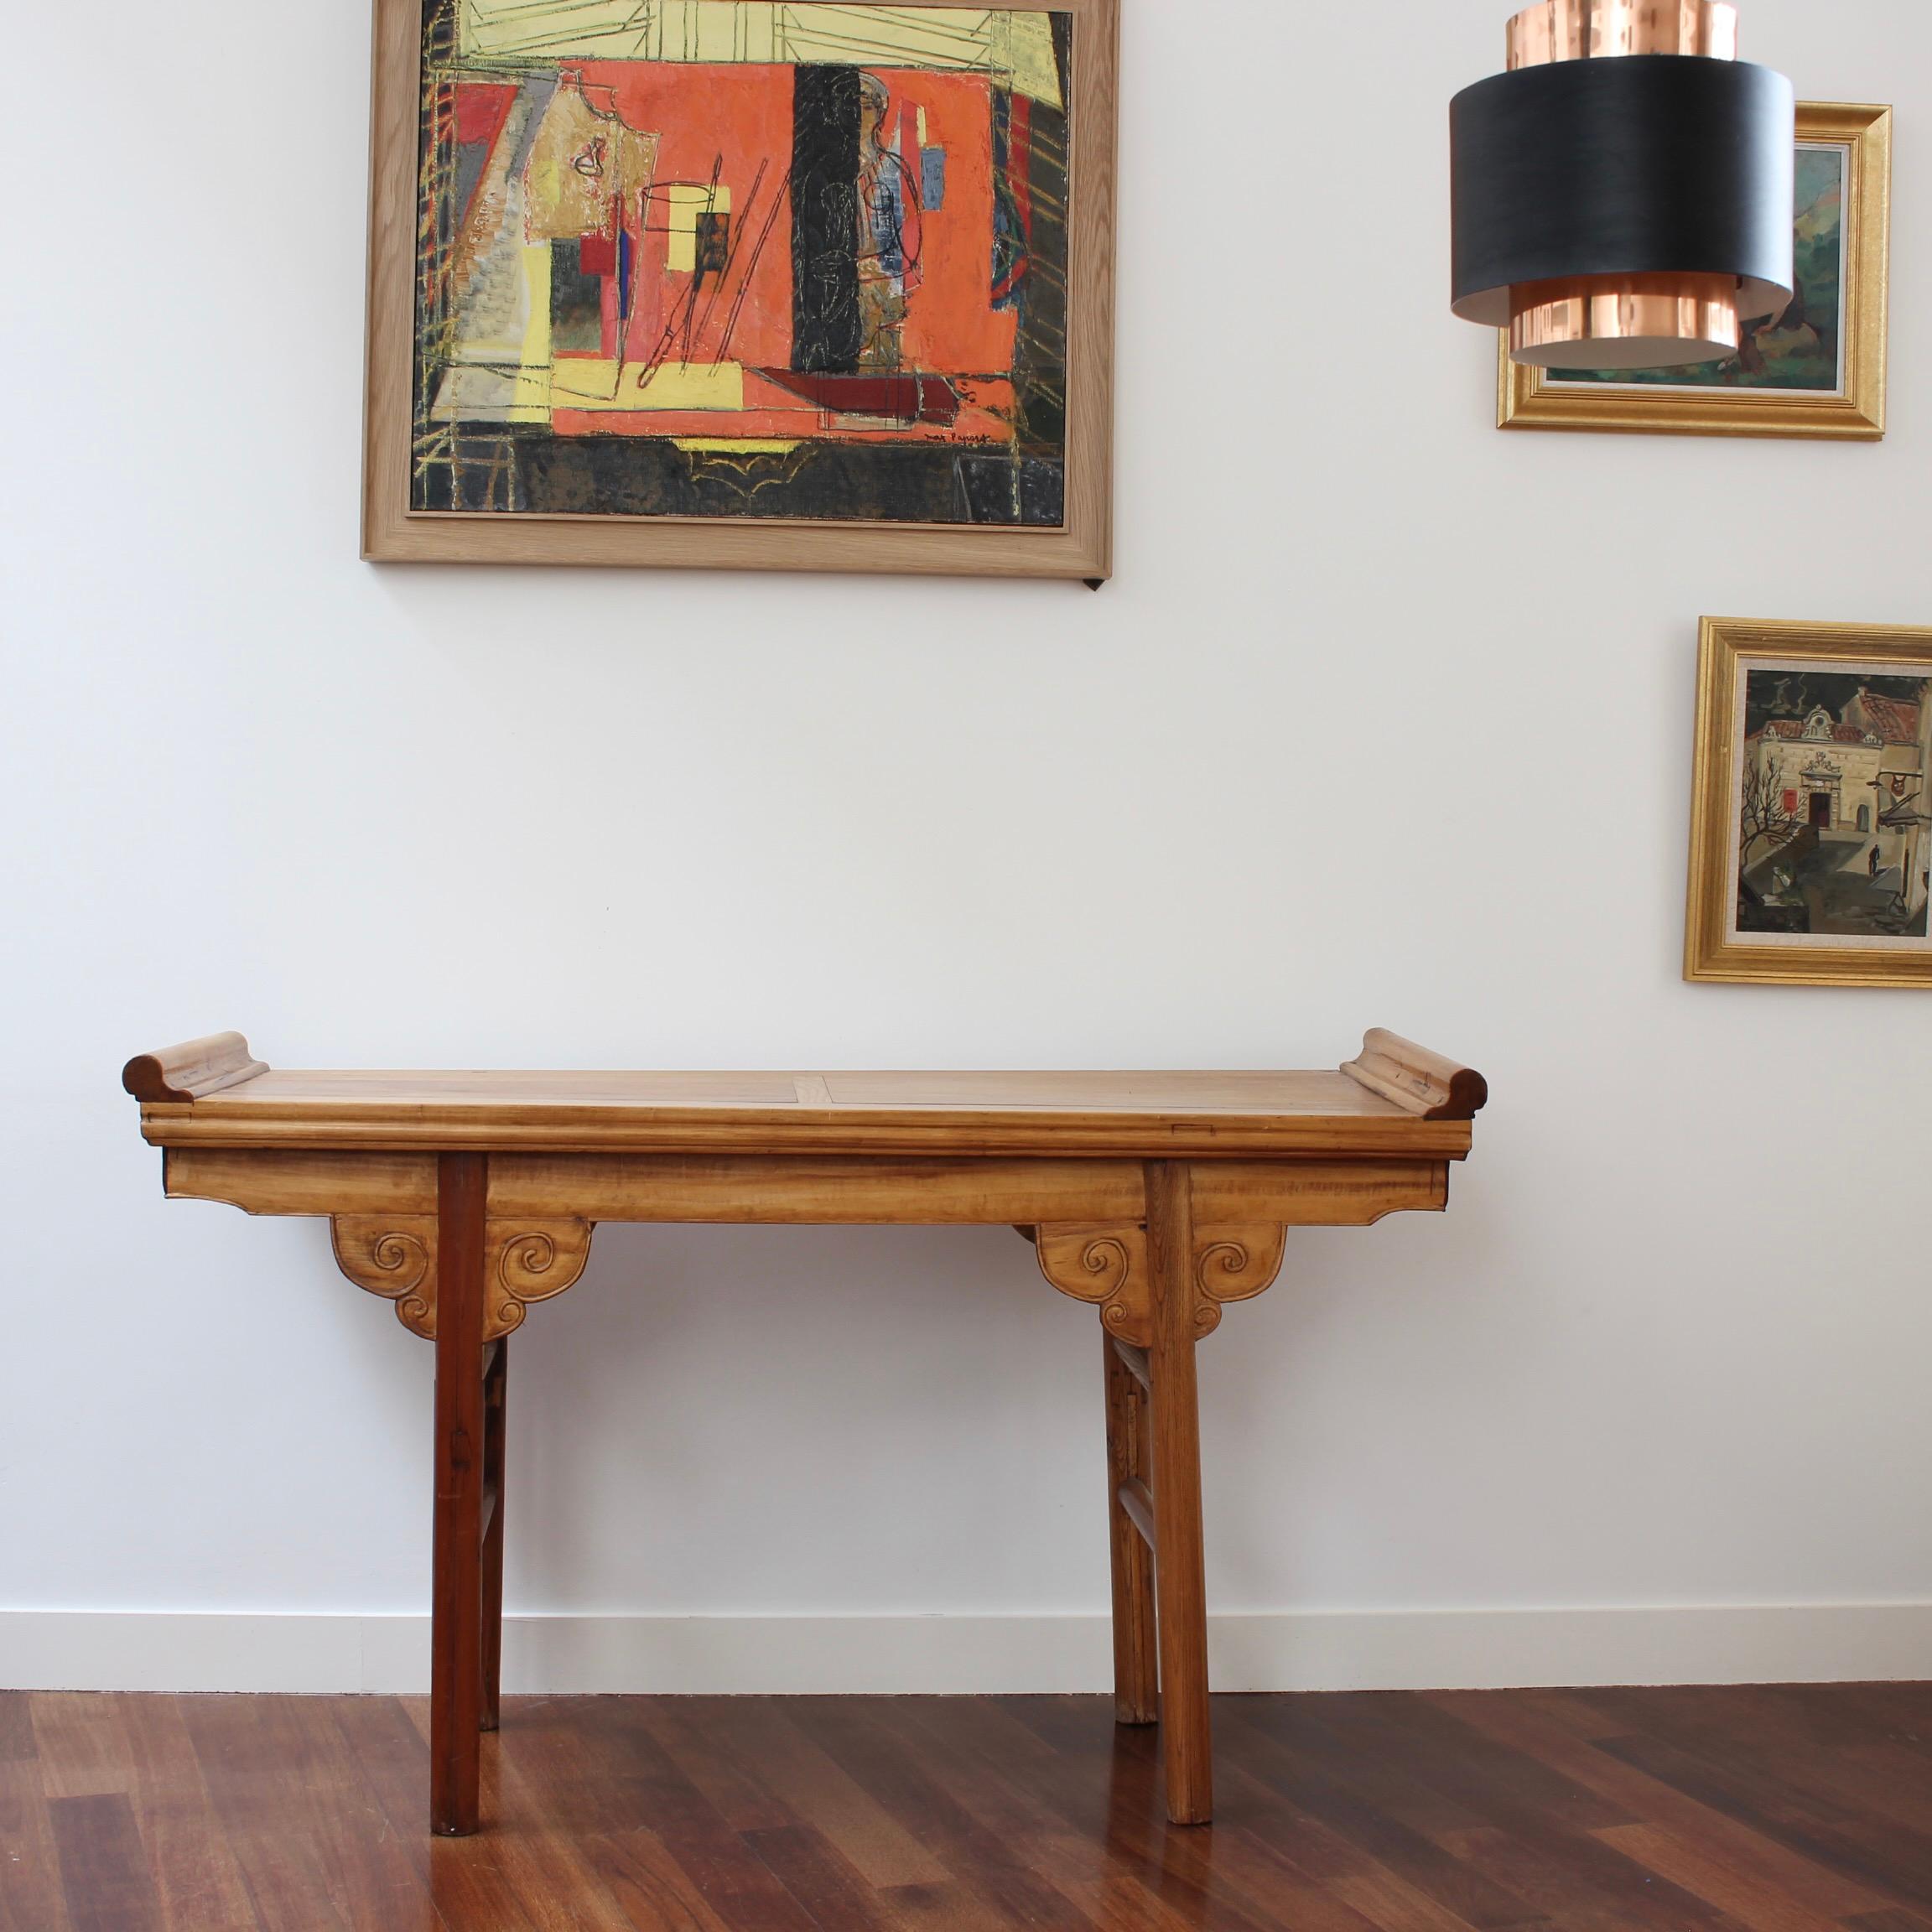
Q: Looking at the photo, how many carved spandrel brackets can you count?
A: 4